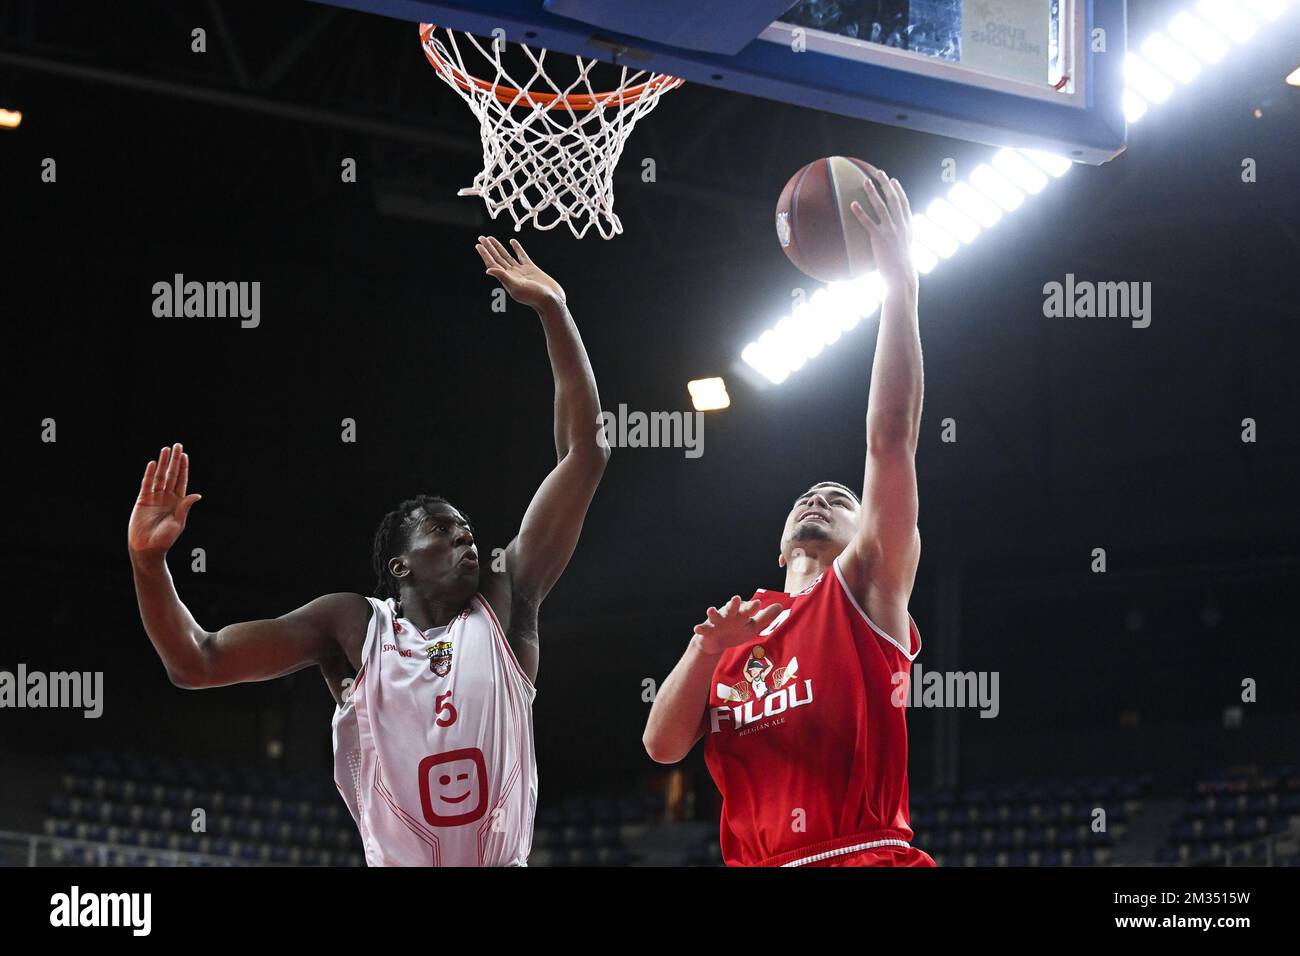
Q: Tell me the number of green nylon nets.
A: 0